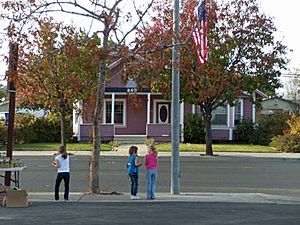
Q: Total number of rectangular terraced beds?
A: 0